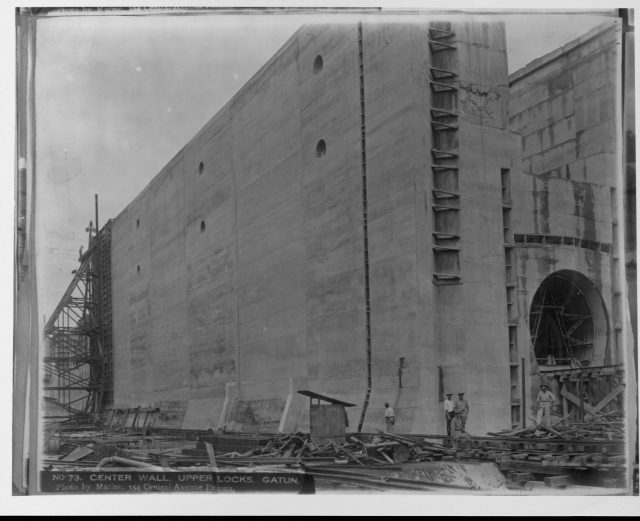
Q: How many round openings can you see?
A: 7